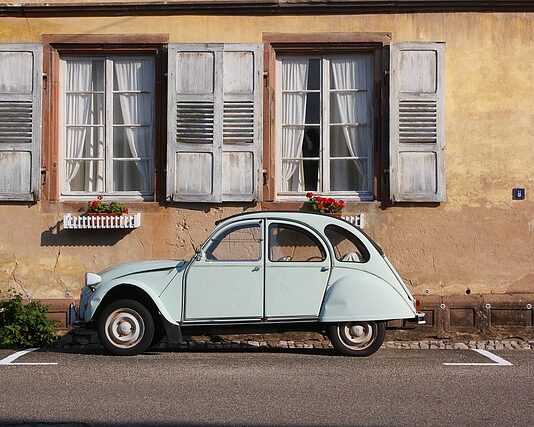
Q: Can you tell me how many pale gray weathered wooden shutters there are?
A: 4